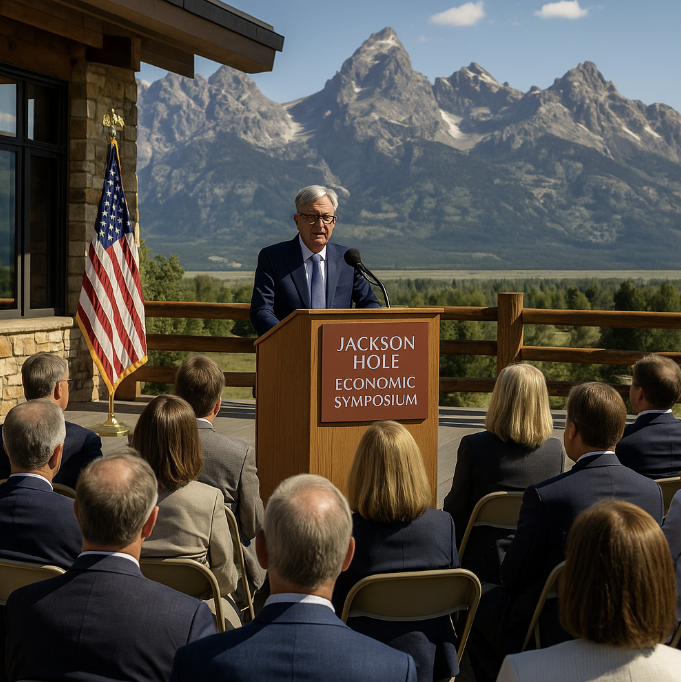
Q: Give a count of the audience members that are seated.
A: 11